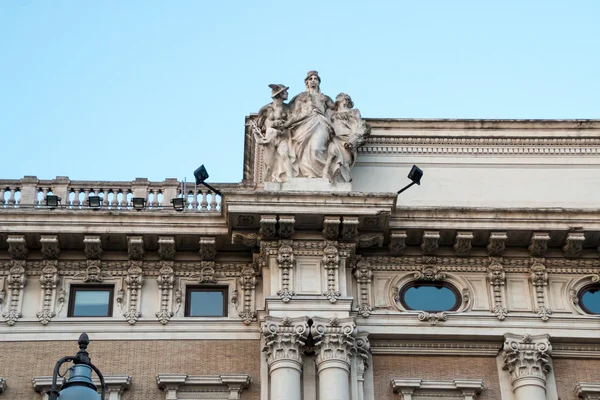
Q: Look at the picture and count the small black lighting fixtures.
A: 6